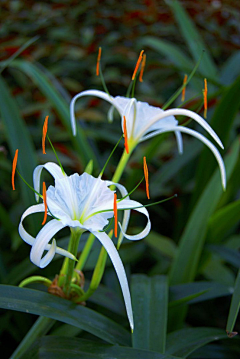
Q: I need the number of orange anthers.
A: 11